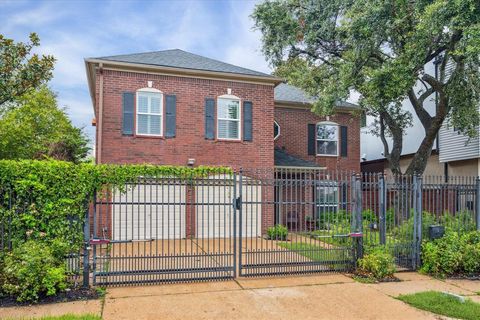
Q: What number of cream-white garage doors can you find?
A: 2